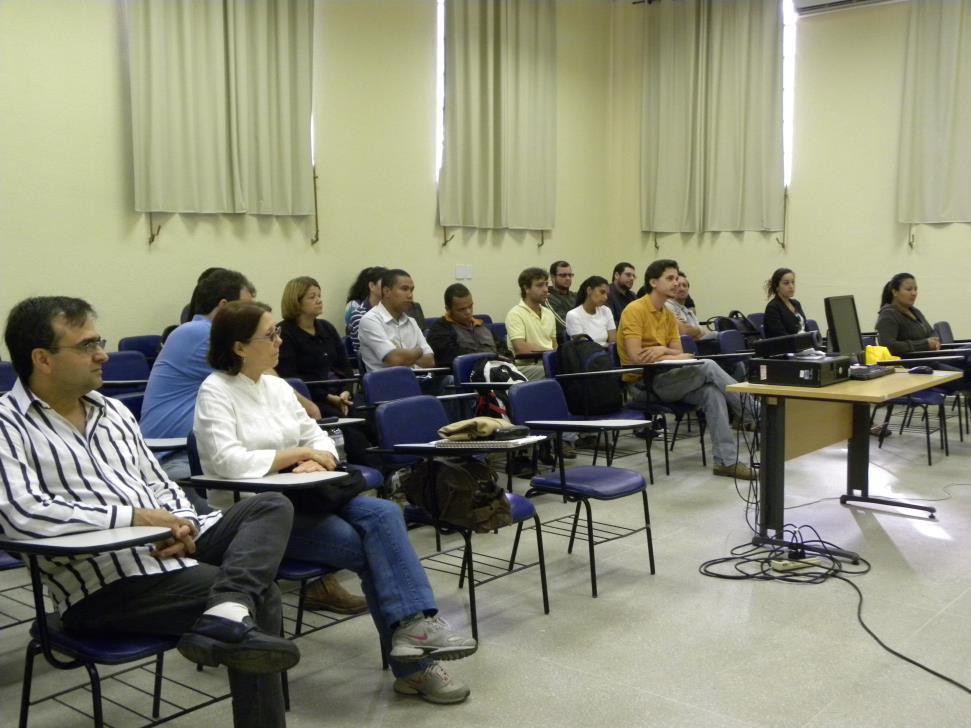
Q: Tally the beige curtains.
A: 4